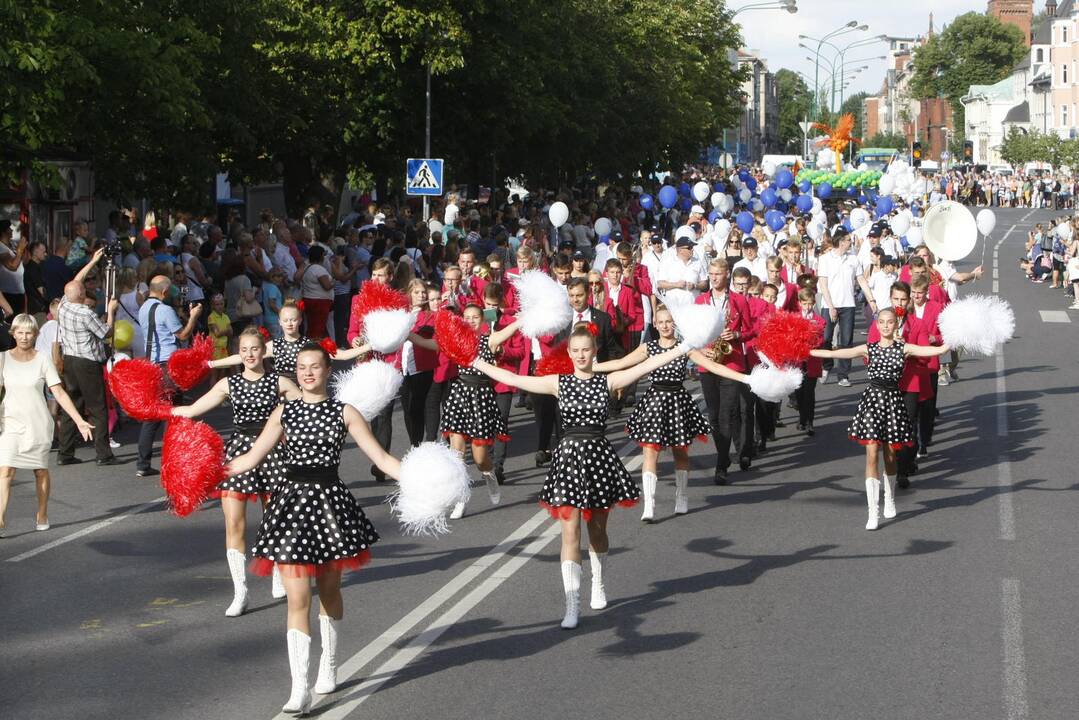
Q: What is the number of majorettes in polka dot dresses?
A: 7